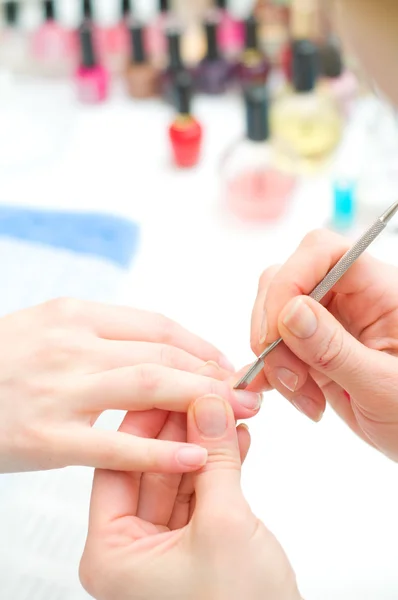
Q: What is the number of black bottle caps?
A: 15